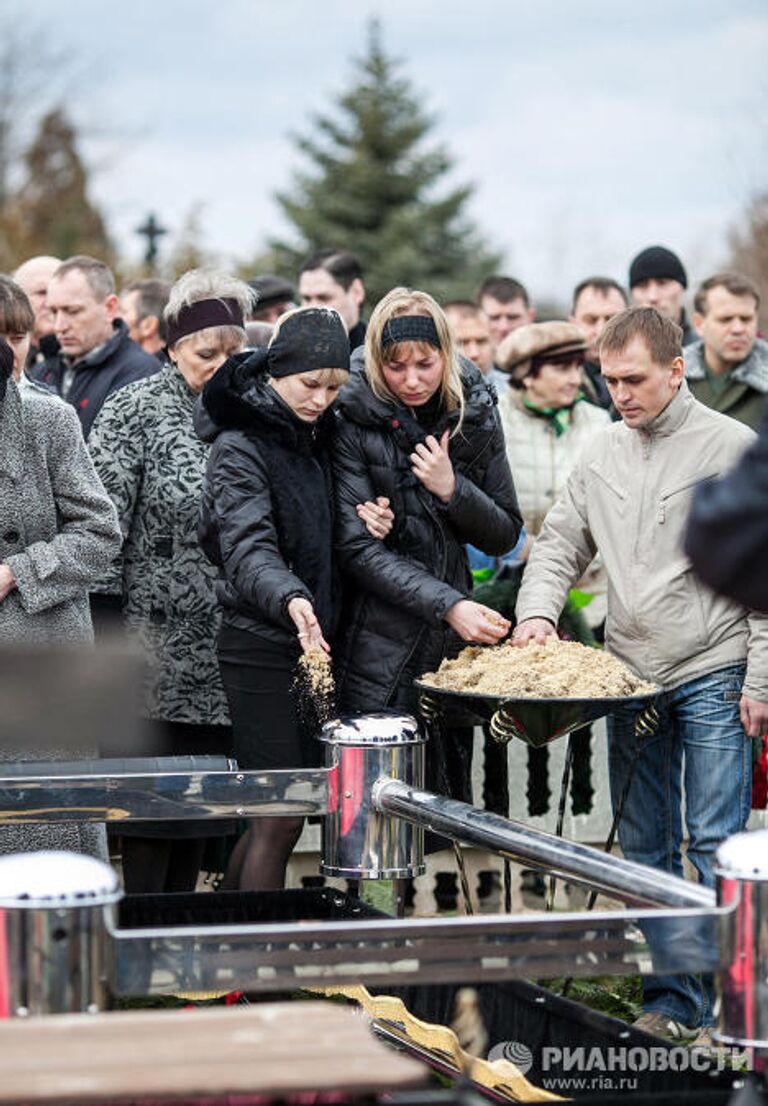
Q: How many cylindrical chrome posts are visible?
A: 3